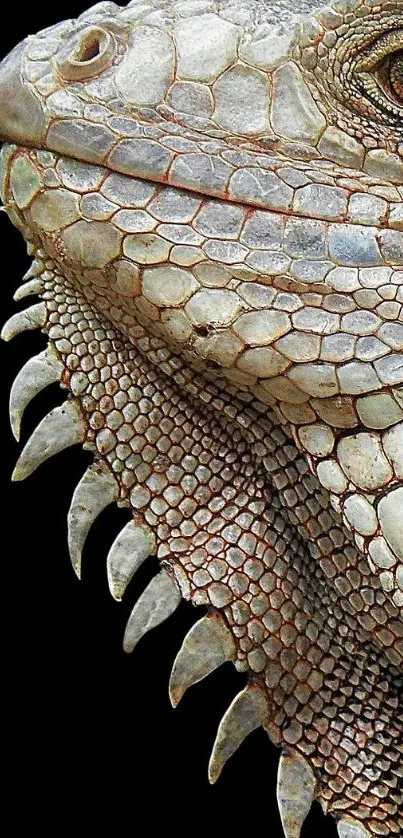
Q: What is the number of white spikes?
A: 12